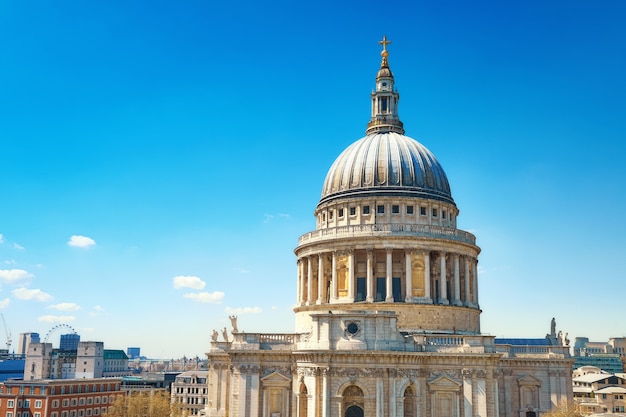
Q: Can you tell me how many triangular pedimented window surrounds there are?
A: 3